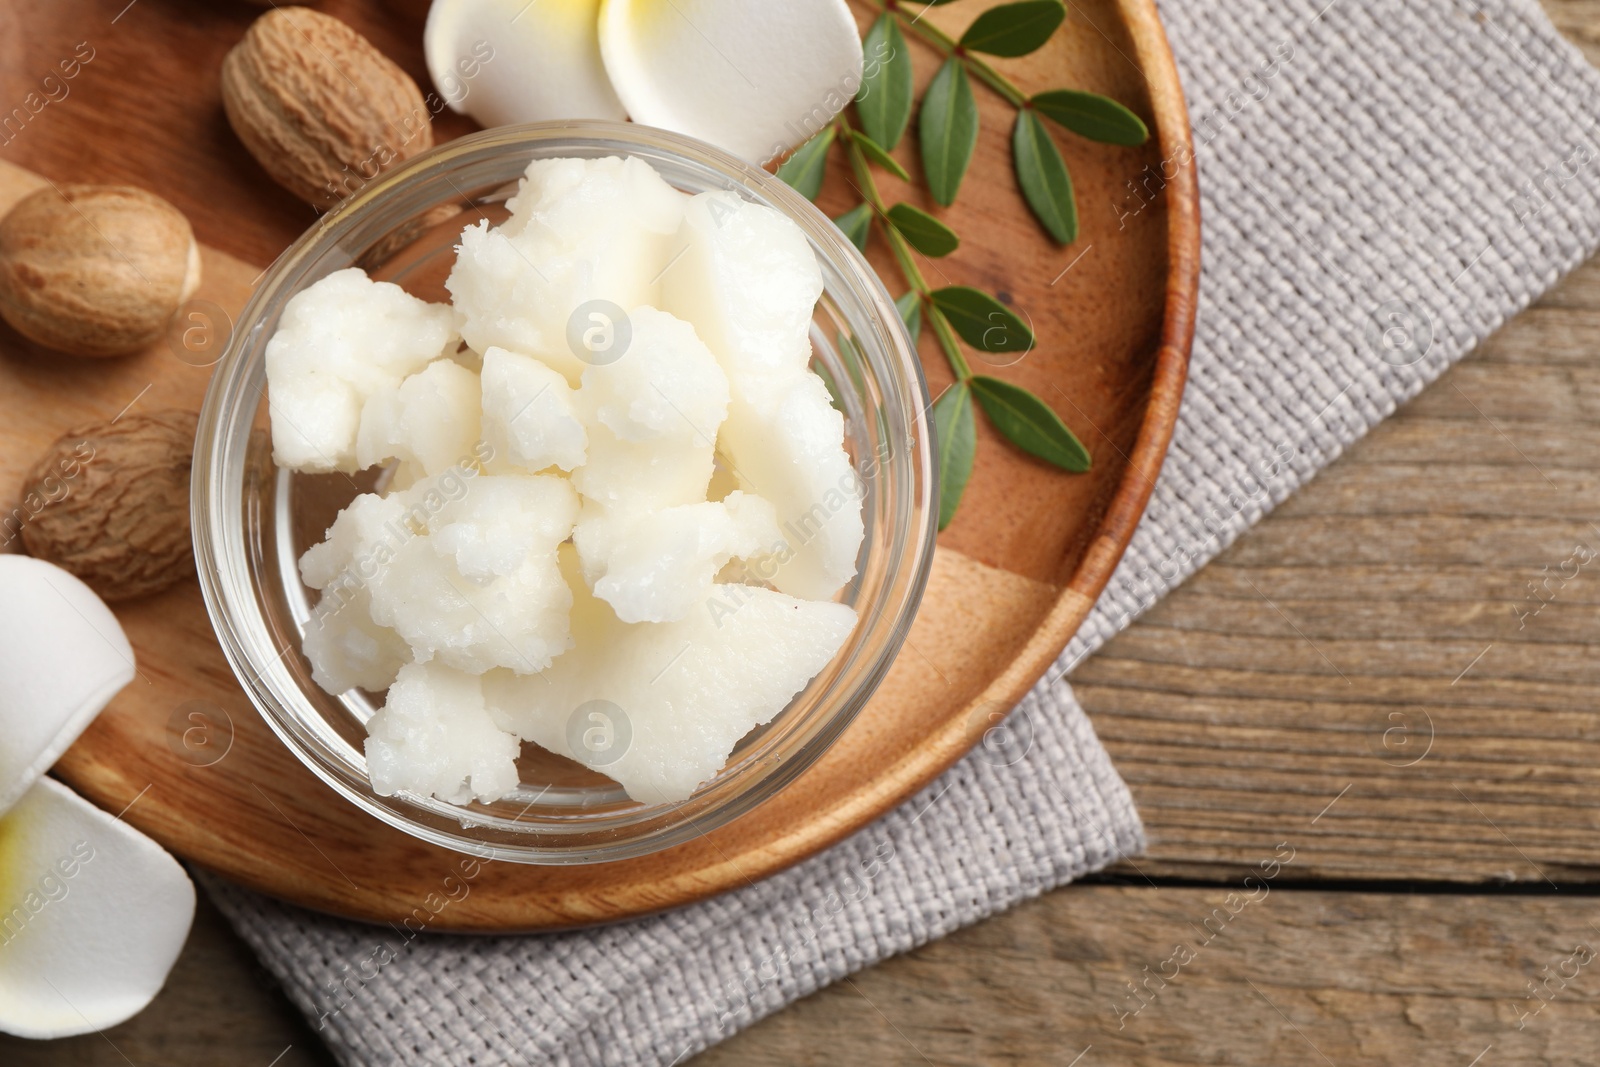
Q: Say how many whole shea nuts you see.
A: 3